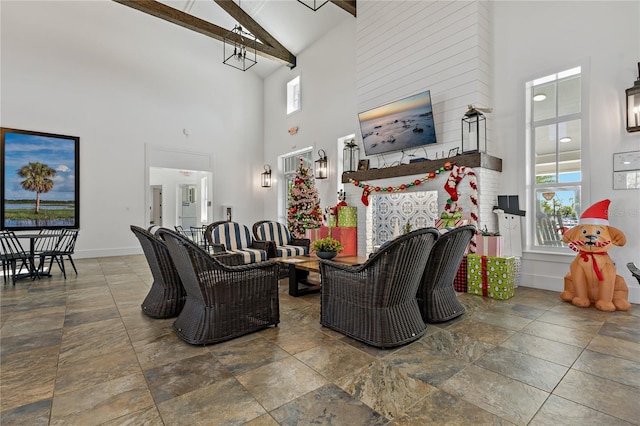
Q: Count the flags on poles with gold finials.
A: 0